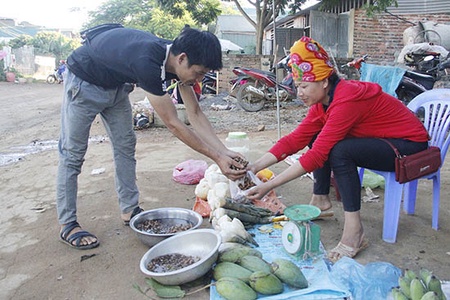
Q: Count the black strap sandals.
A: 2